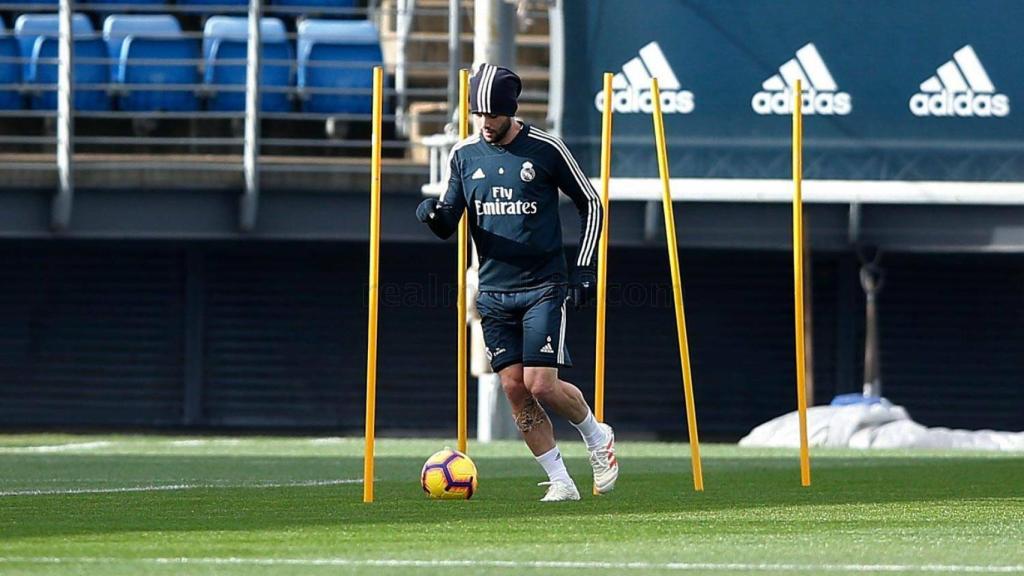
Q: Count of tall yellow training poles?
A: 5